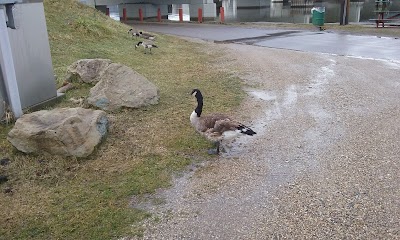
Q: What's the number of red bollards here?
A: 7